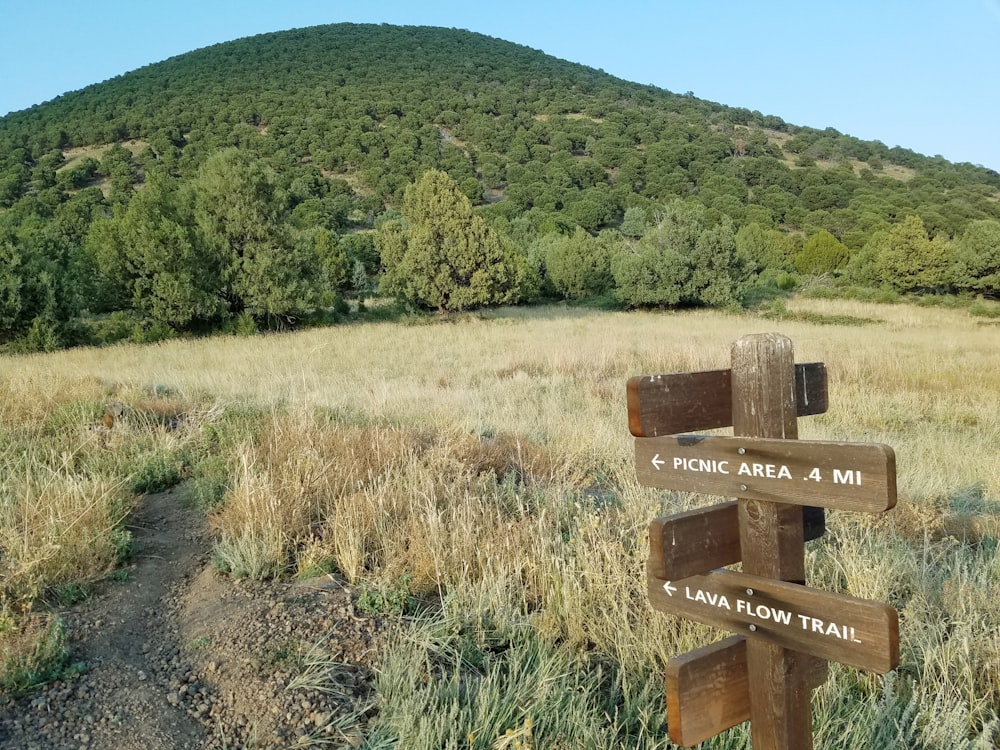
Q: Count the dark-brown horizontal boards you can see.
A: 5